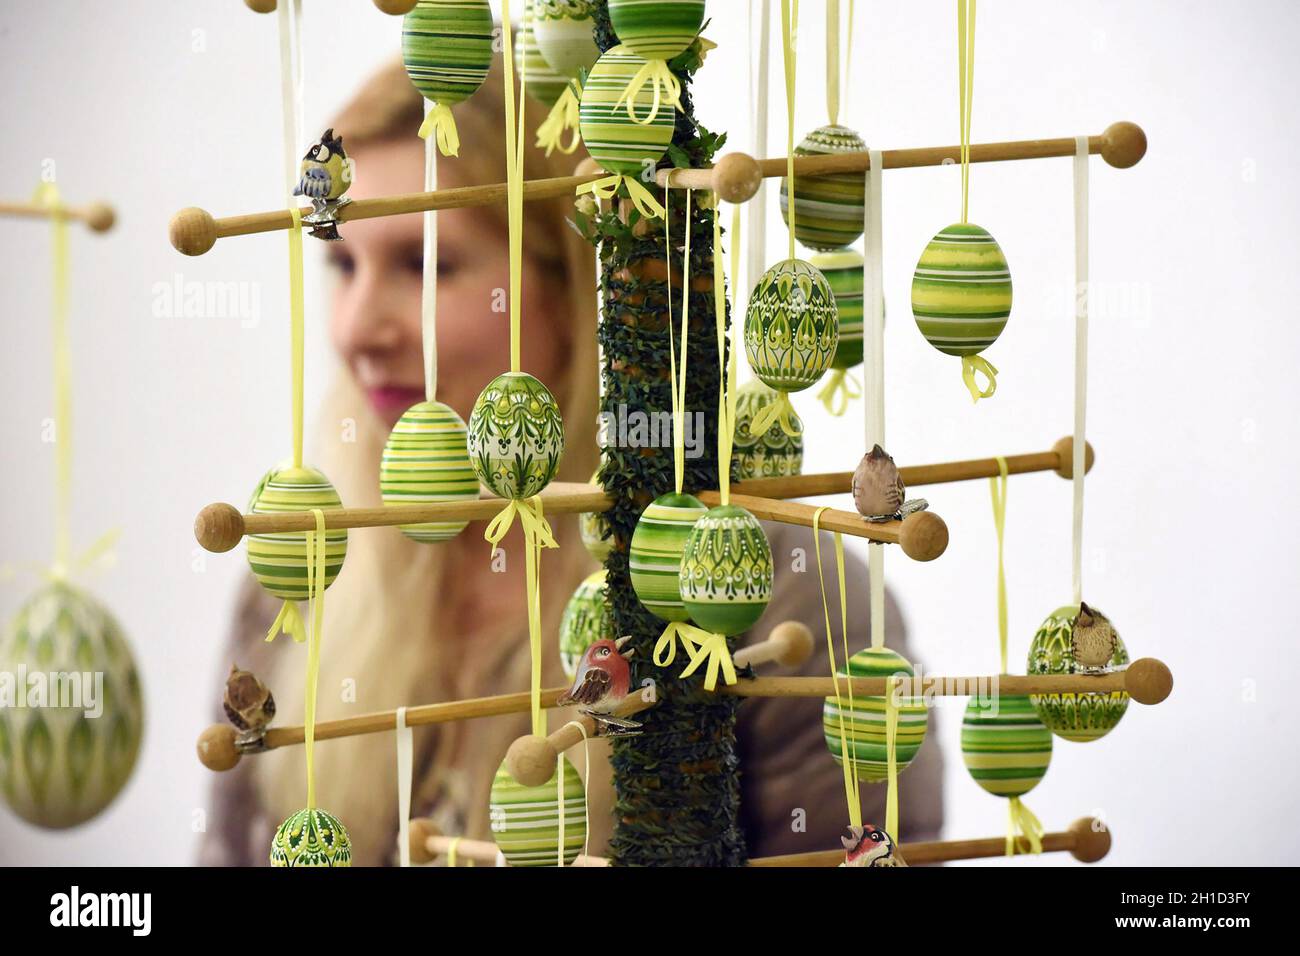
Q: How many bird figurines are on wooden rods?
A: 6